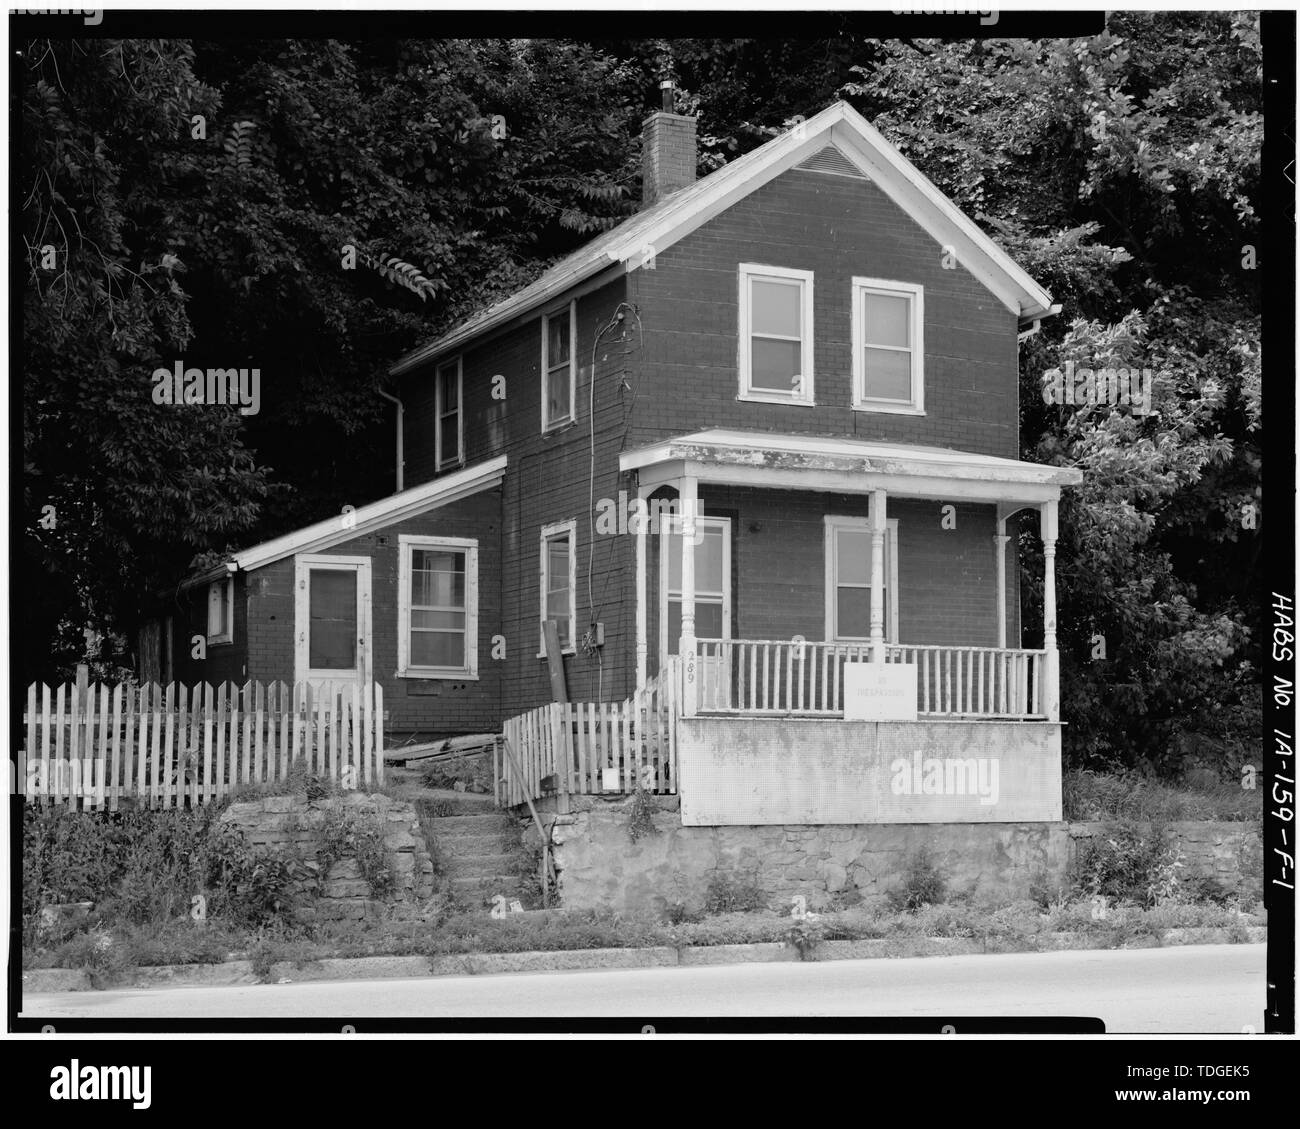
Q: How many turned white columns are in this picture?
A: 3